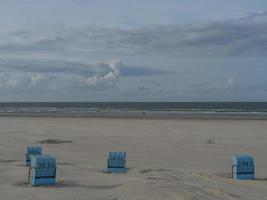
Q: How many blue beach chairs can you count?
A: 4